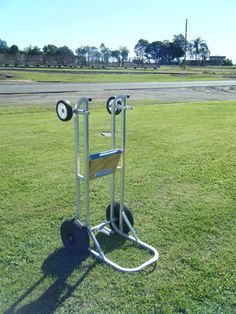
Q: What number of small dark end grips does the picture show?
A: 2